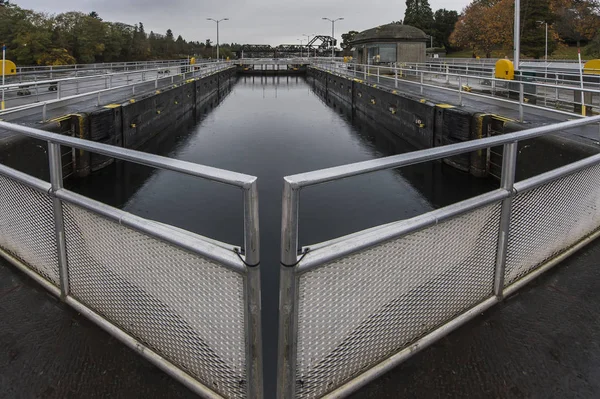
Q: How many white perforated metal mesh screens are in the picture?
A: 4